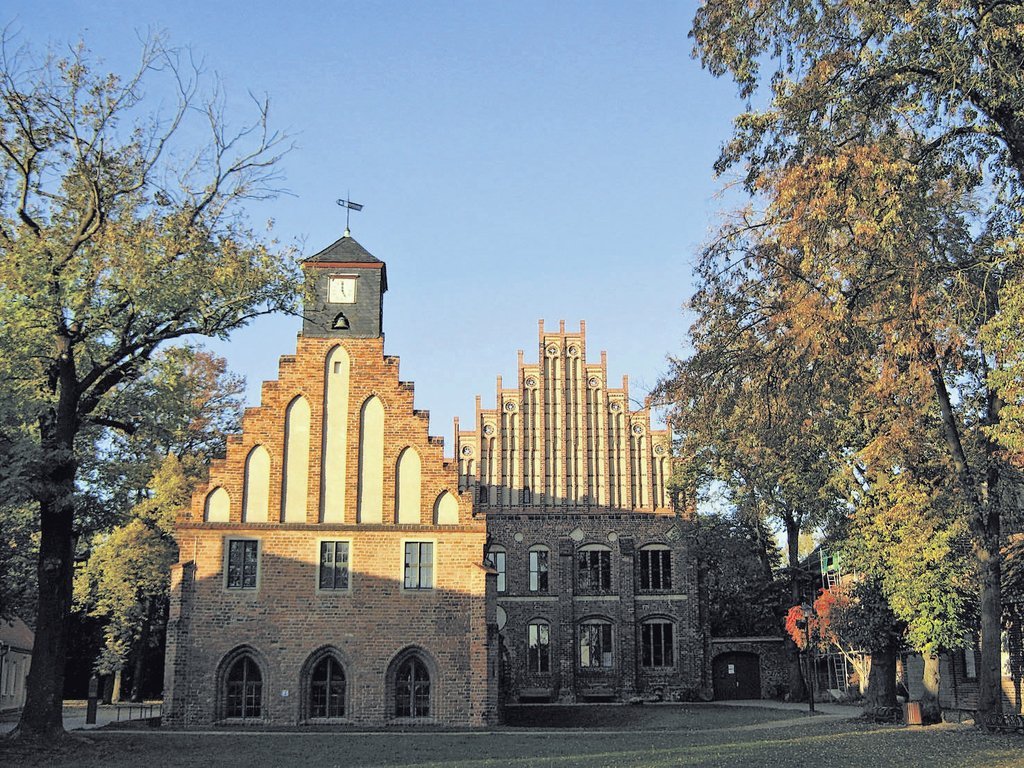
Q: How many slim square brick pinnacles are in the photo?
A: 11